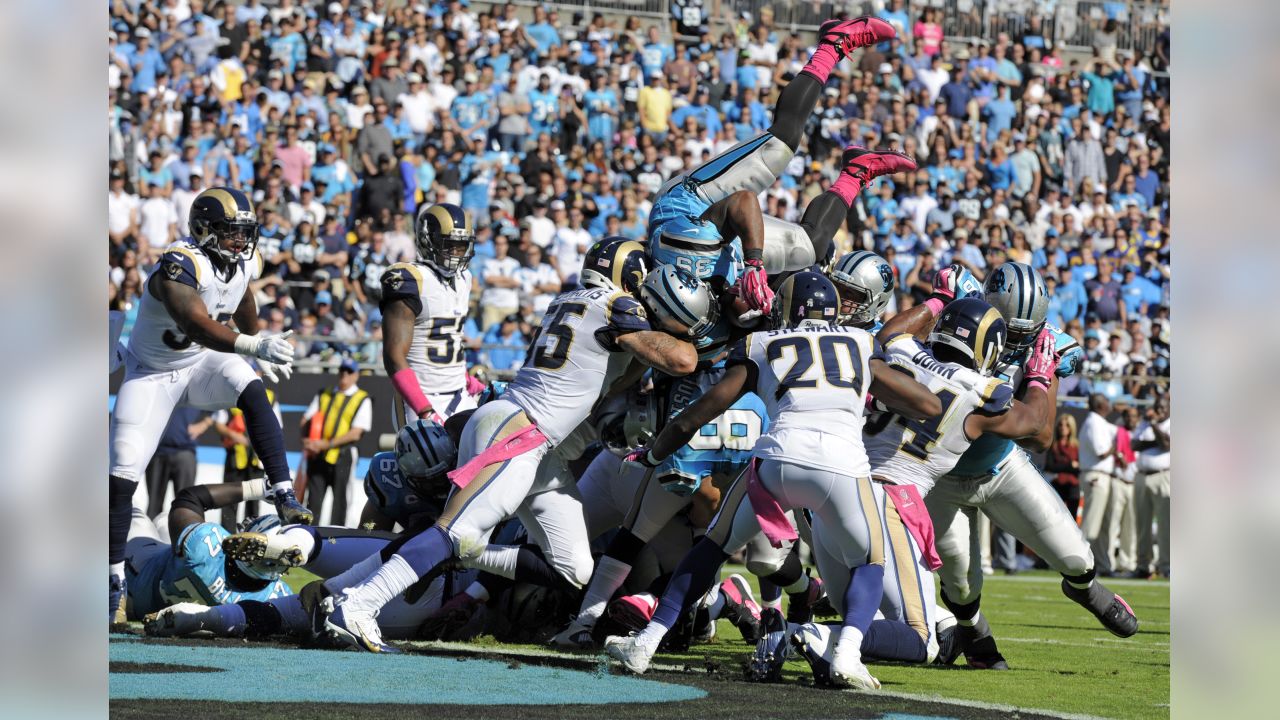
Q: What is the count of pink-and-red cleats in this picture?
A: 2